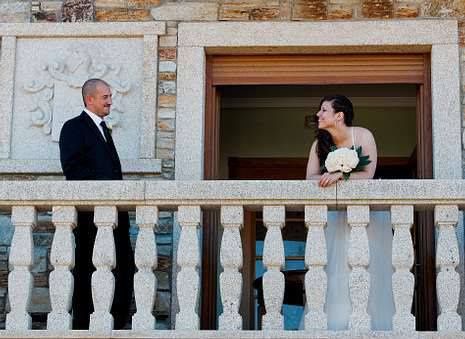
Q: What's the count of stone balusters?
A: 11